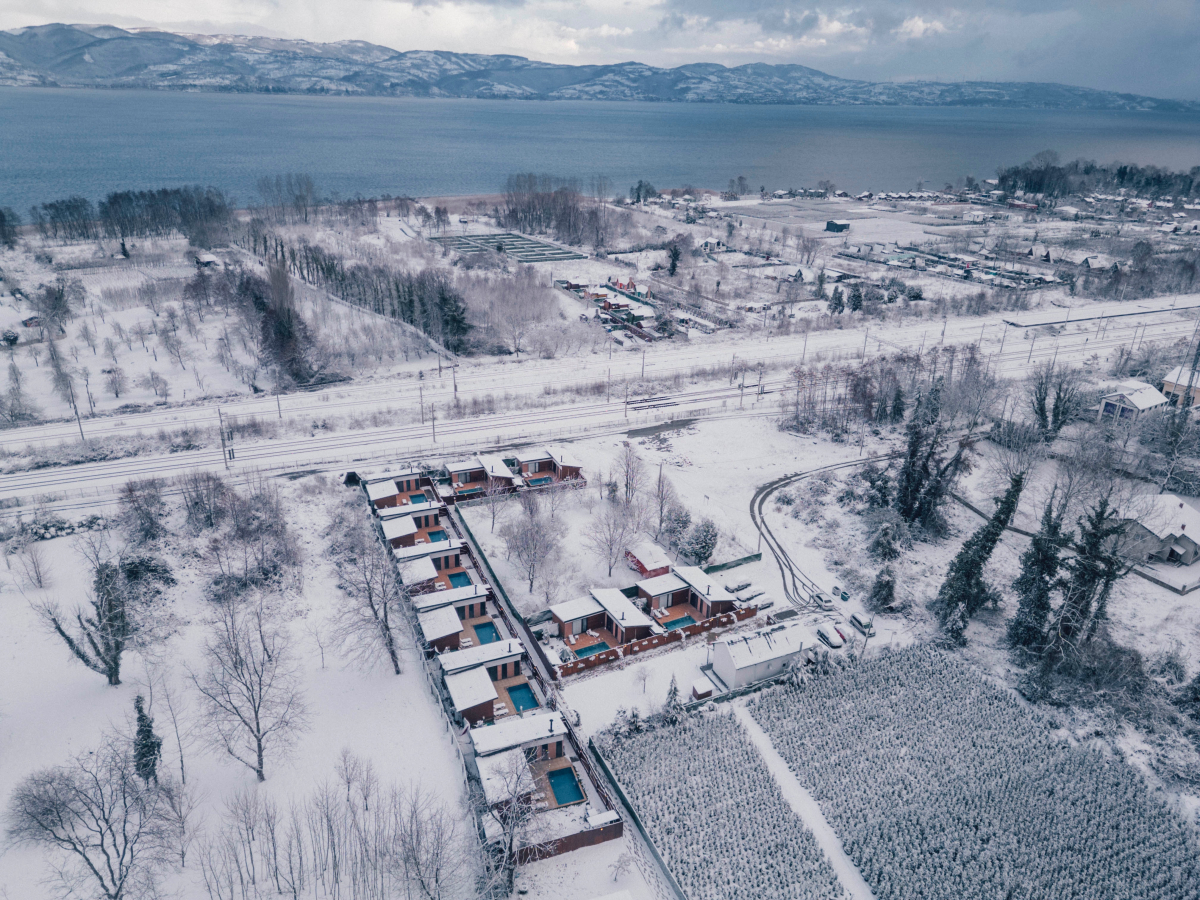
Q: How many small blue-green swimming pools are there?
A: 10